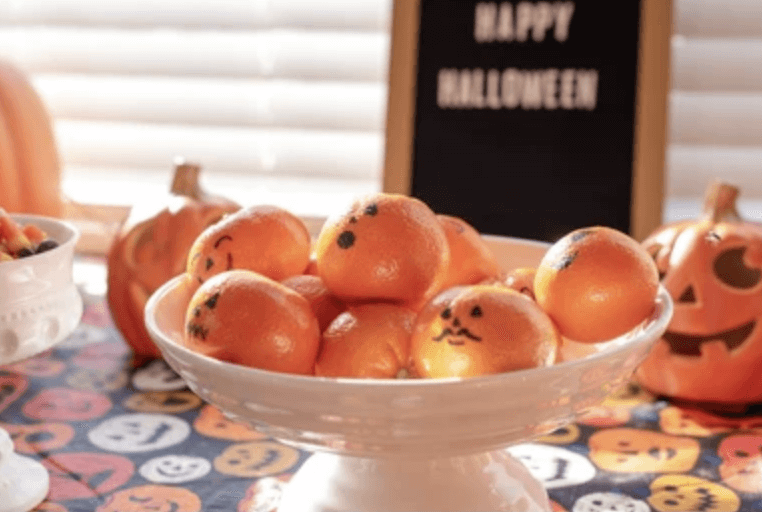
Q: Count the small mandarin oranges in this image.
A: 9